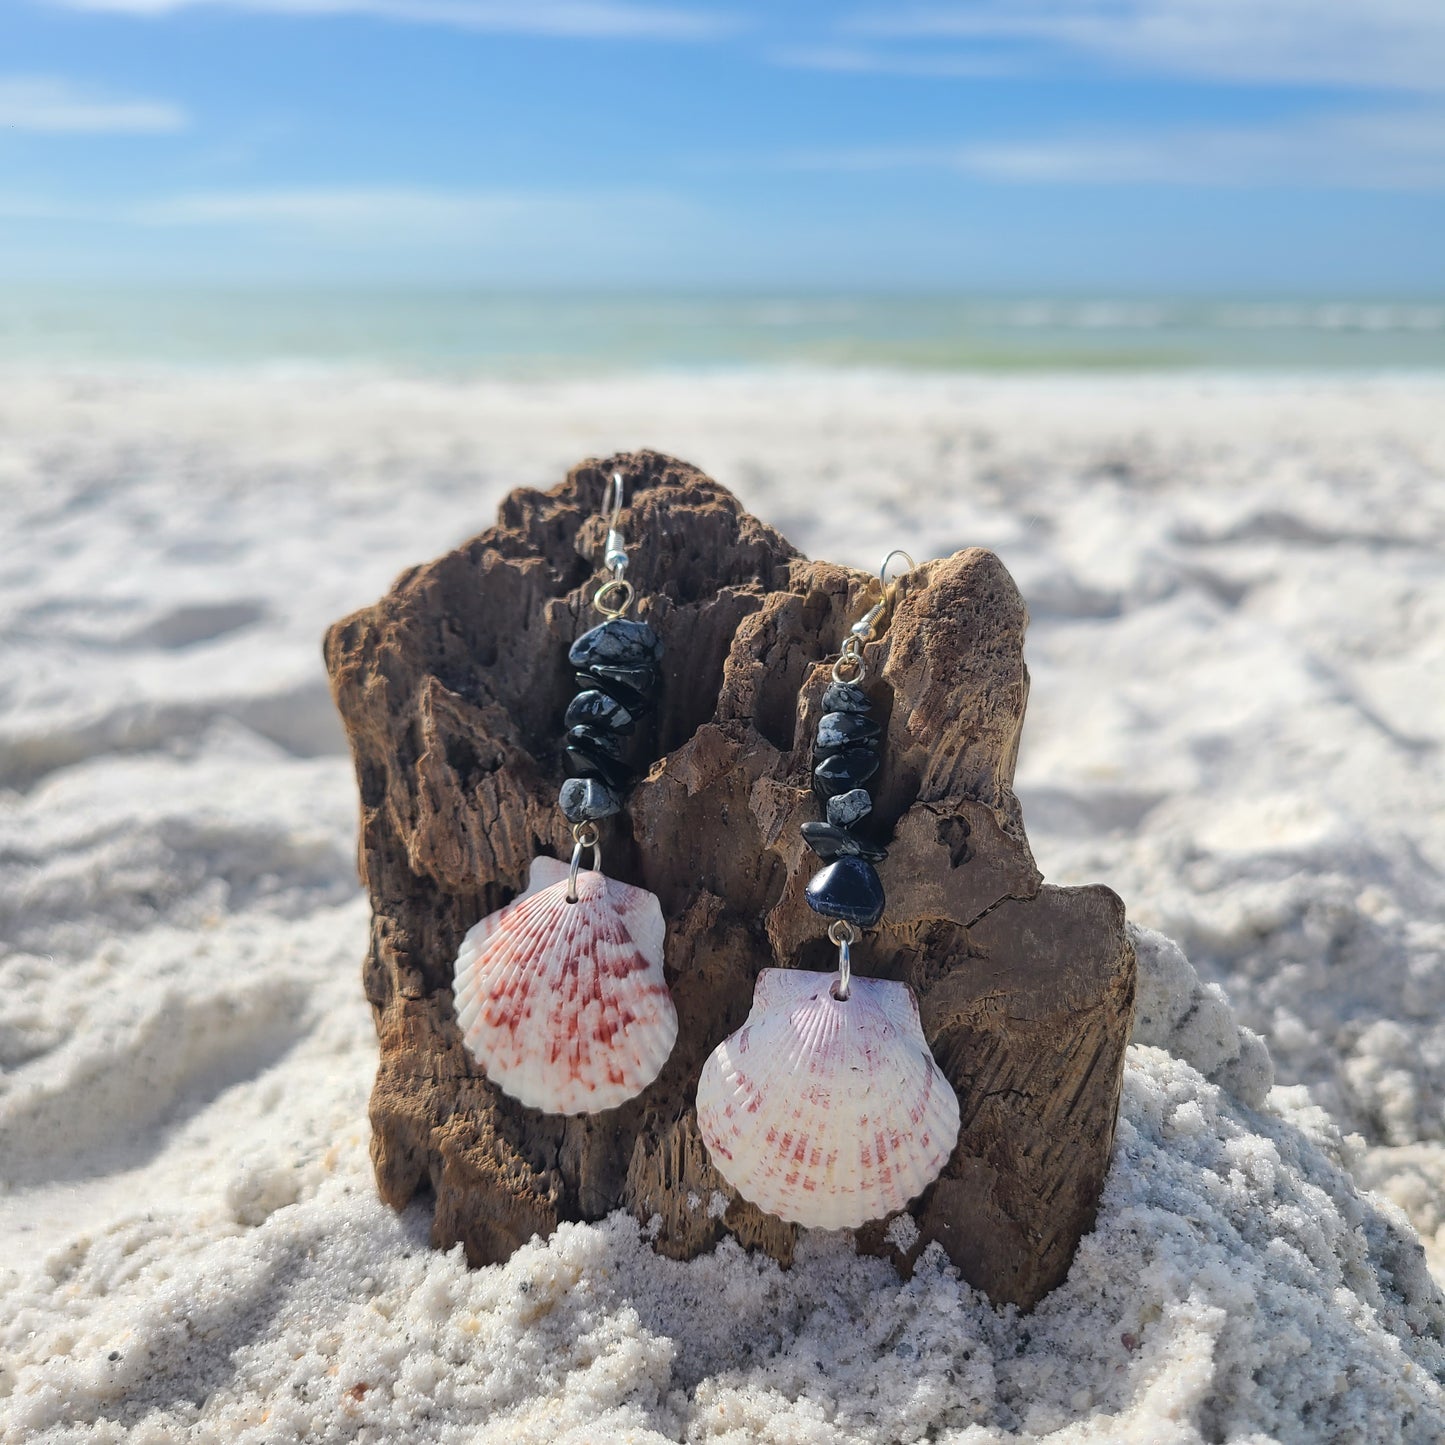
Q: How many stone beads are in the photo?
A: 13